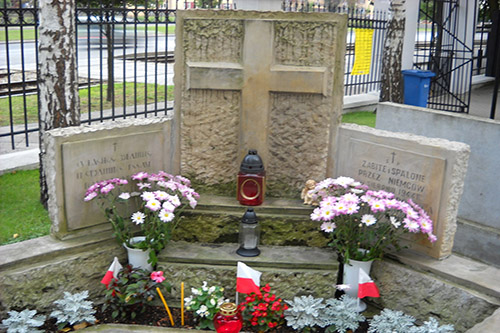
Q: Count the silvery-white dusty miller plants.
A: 6